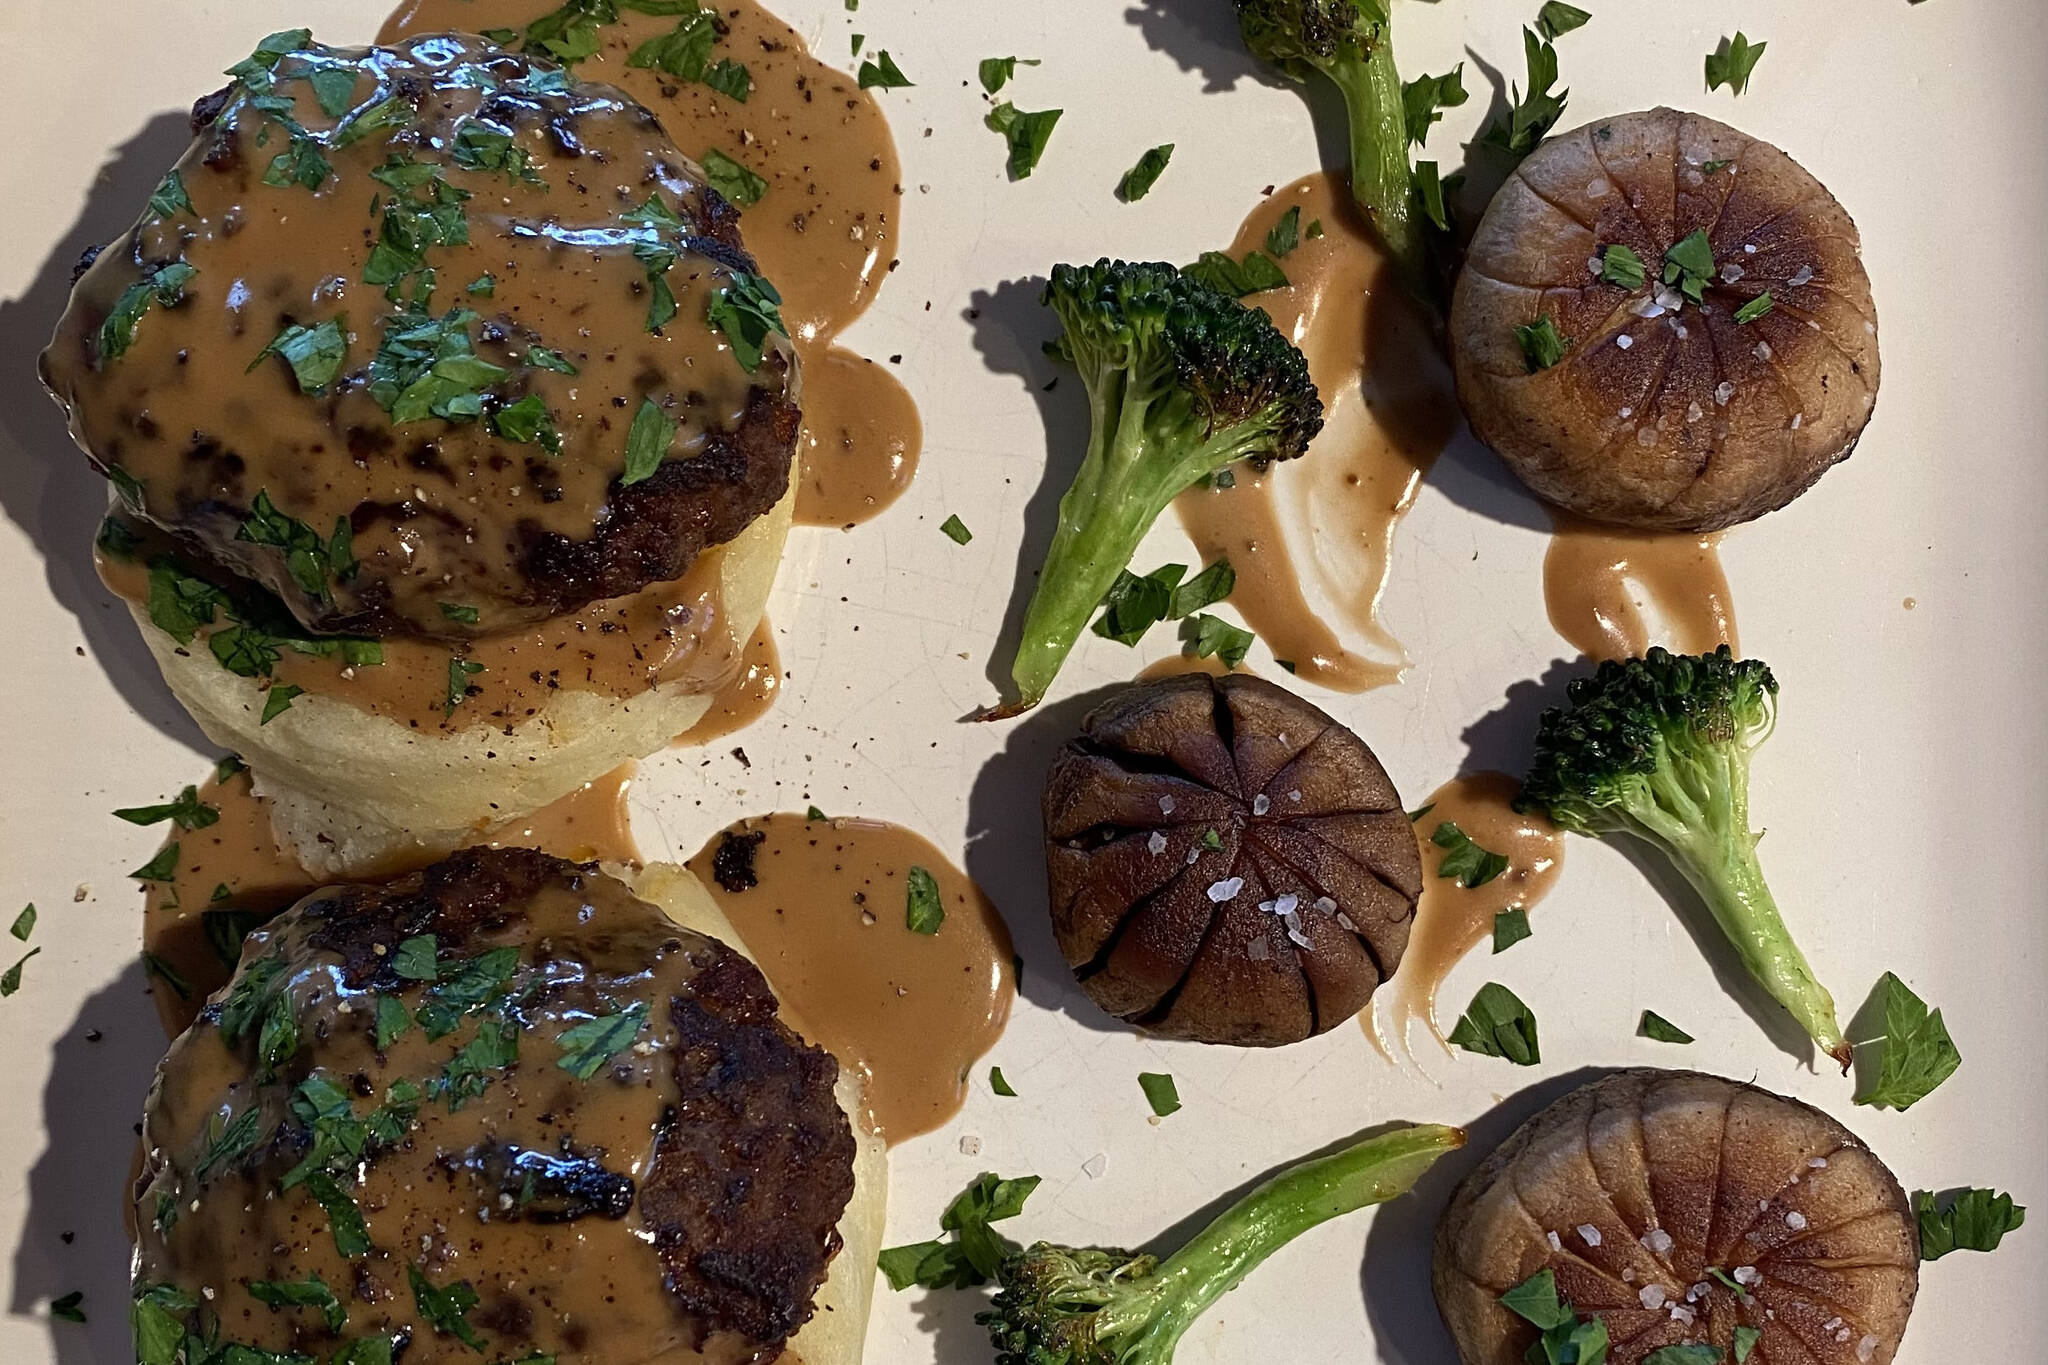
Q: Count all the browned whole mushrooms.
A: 3